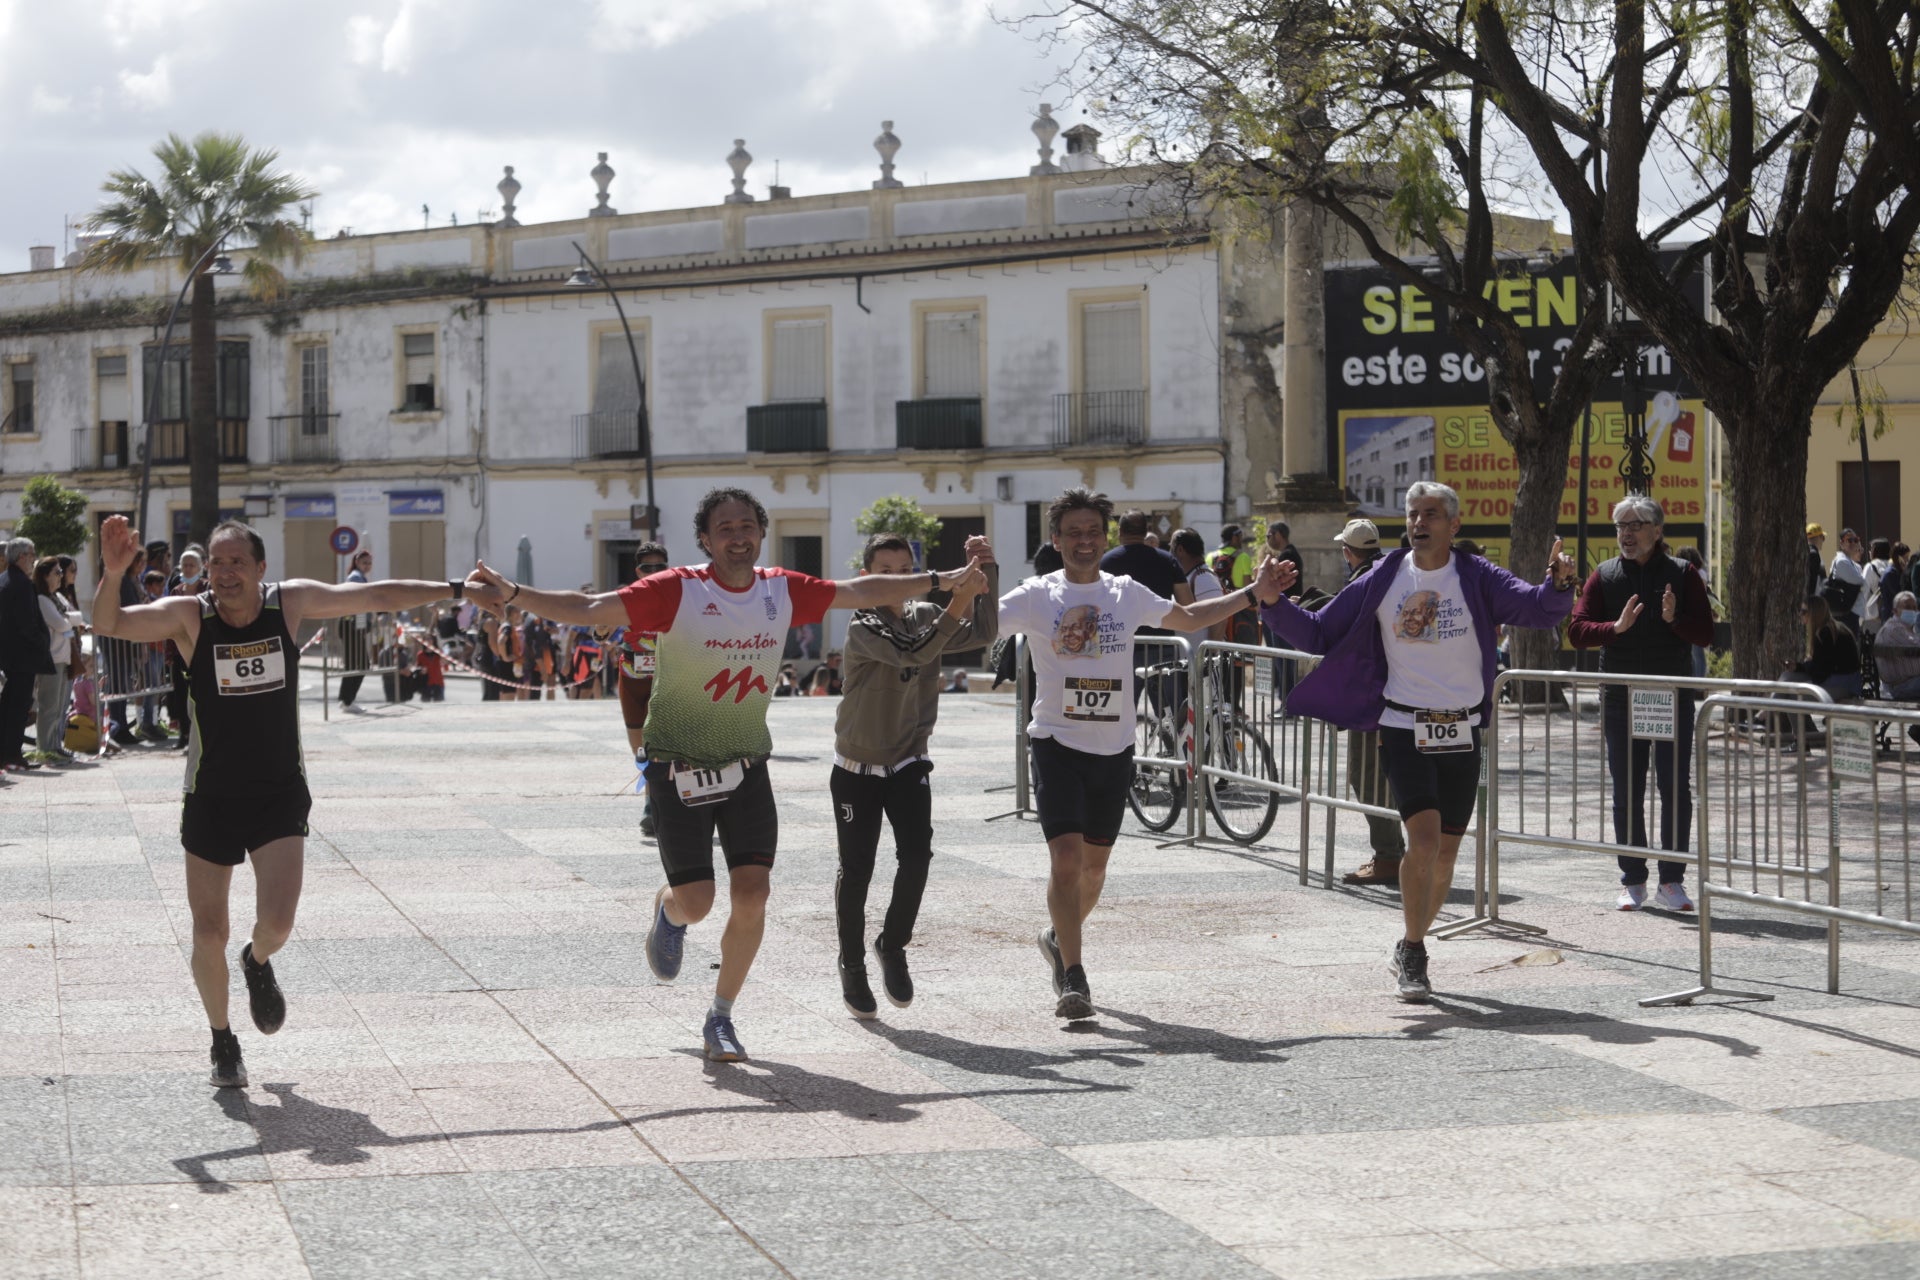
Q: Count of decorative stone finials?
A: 5